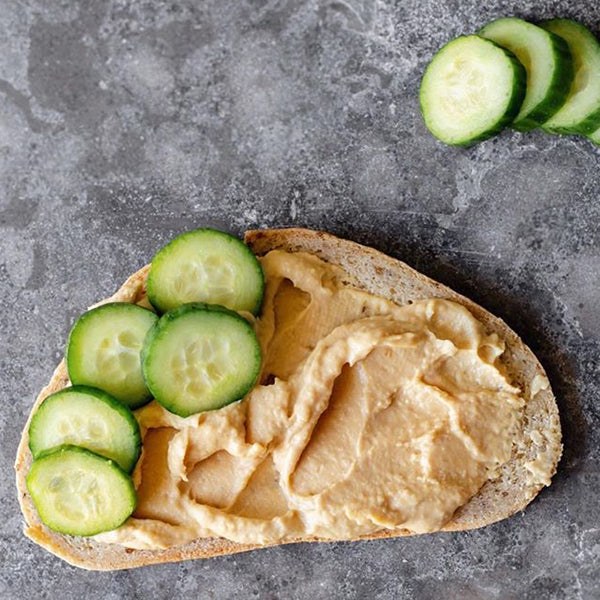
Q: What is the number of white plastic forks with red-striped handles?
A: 0